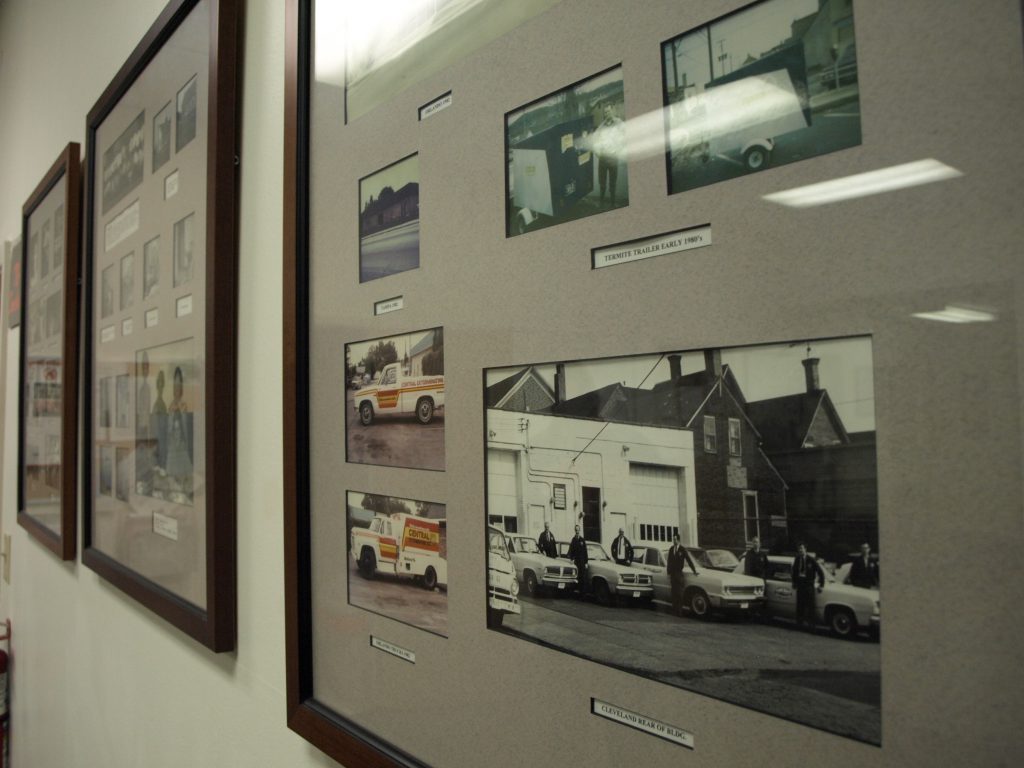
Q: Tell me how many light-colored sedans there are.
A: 4